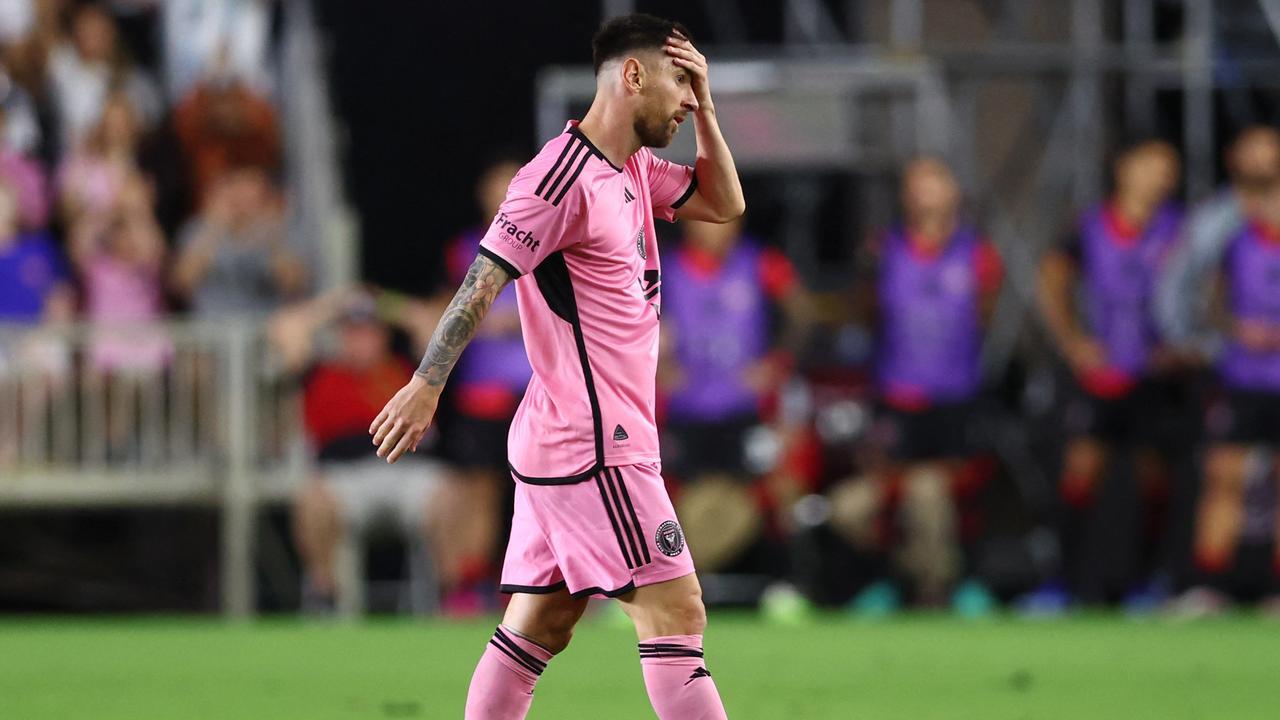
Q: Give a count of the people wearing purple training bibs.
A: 5